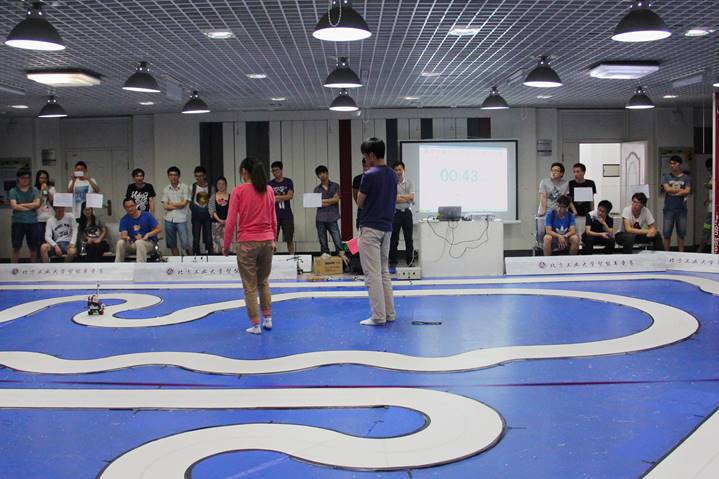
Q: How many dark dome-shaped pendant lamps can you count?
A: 11